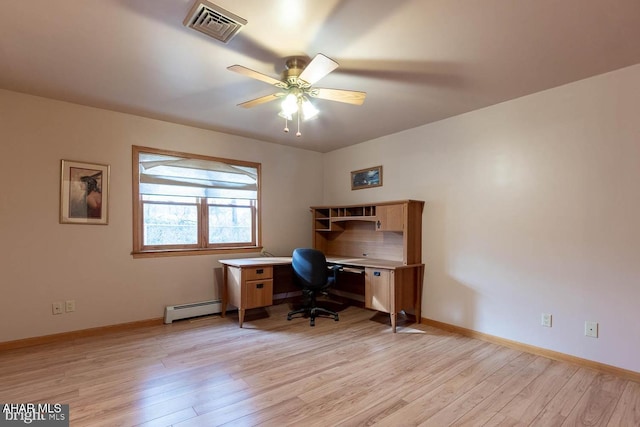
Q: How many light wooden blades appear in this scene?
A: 4